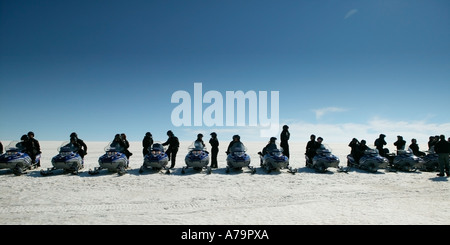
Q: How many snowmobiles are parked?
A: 11